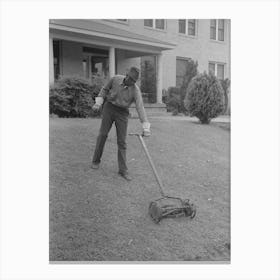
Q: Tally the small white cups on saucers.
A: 0